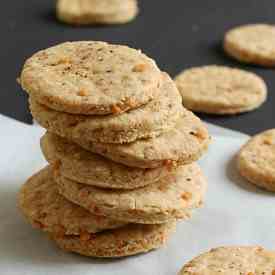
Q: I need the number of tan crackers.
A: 12